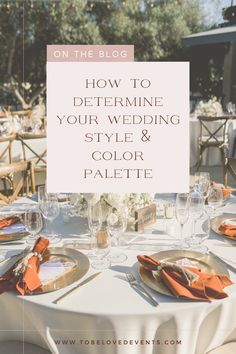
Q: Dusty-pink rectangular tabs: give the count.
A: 1